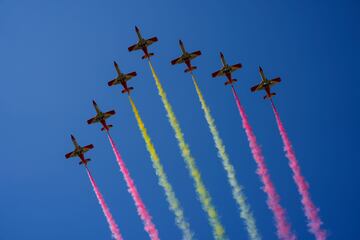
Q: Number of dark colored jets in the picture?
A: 7